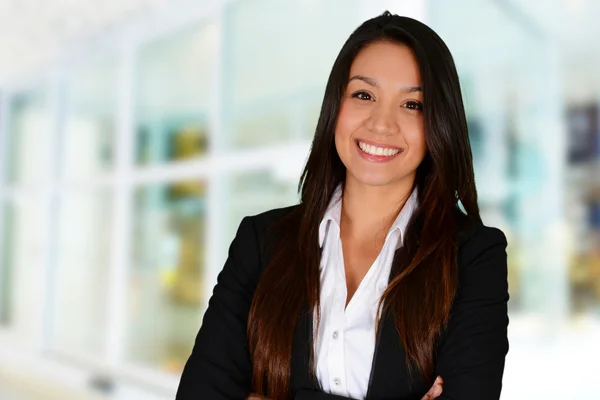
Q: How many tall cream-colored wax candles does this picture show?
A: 0